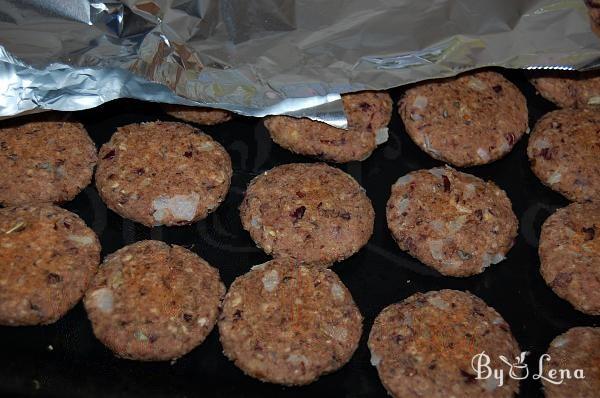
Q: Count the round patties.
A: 15